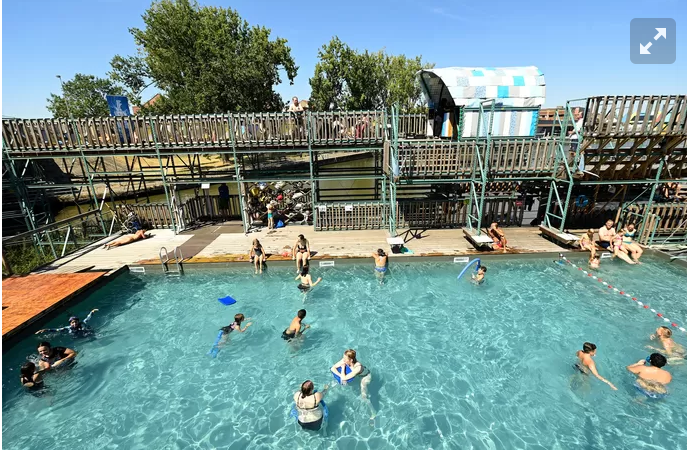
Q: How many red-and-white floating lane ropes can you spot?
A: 1